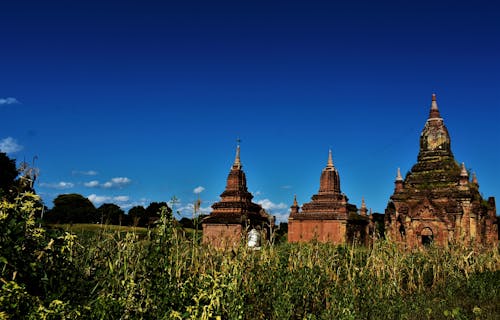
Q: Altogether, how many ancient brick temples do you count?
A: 3